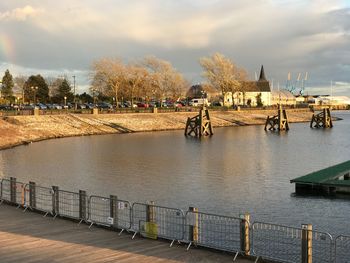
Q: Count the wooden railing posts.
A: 9